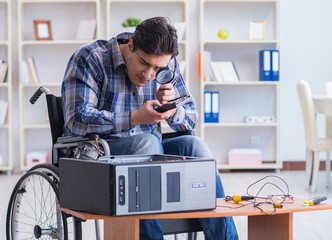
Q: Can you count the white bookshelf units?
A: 4